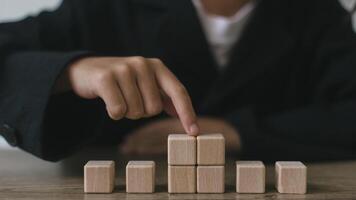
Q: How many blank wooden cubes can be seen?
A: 8